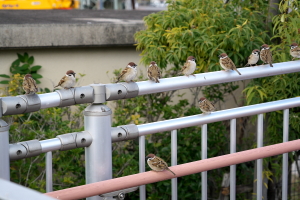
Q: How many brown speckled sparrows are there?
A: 11